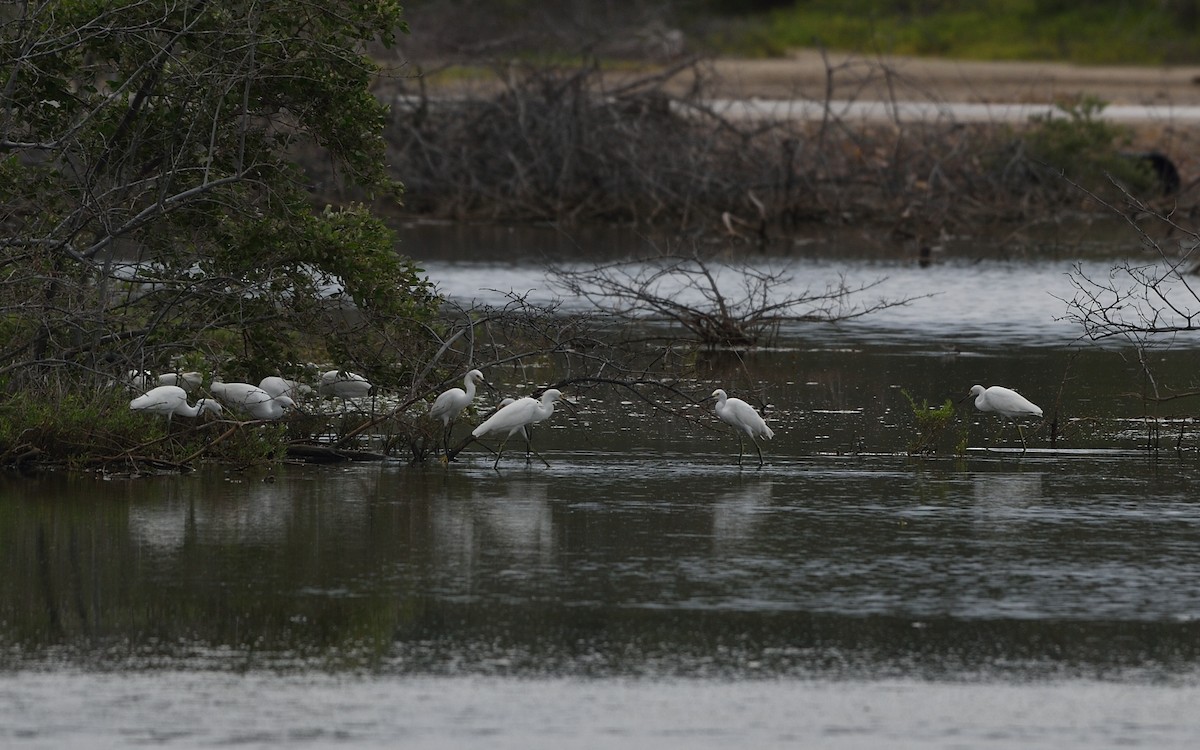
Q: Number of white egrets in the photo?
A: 11